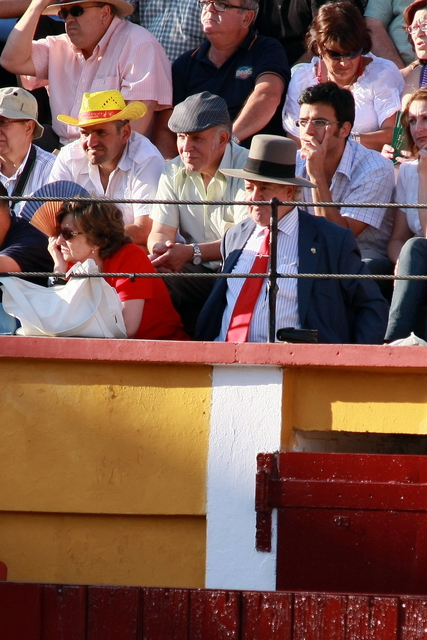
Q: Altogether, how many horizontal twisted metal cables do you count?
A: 2